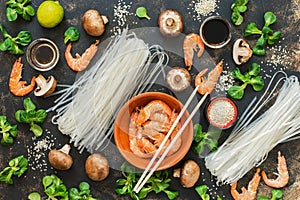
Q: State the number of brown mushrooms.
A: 8